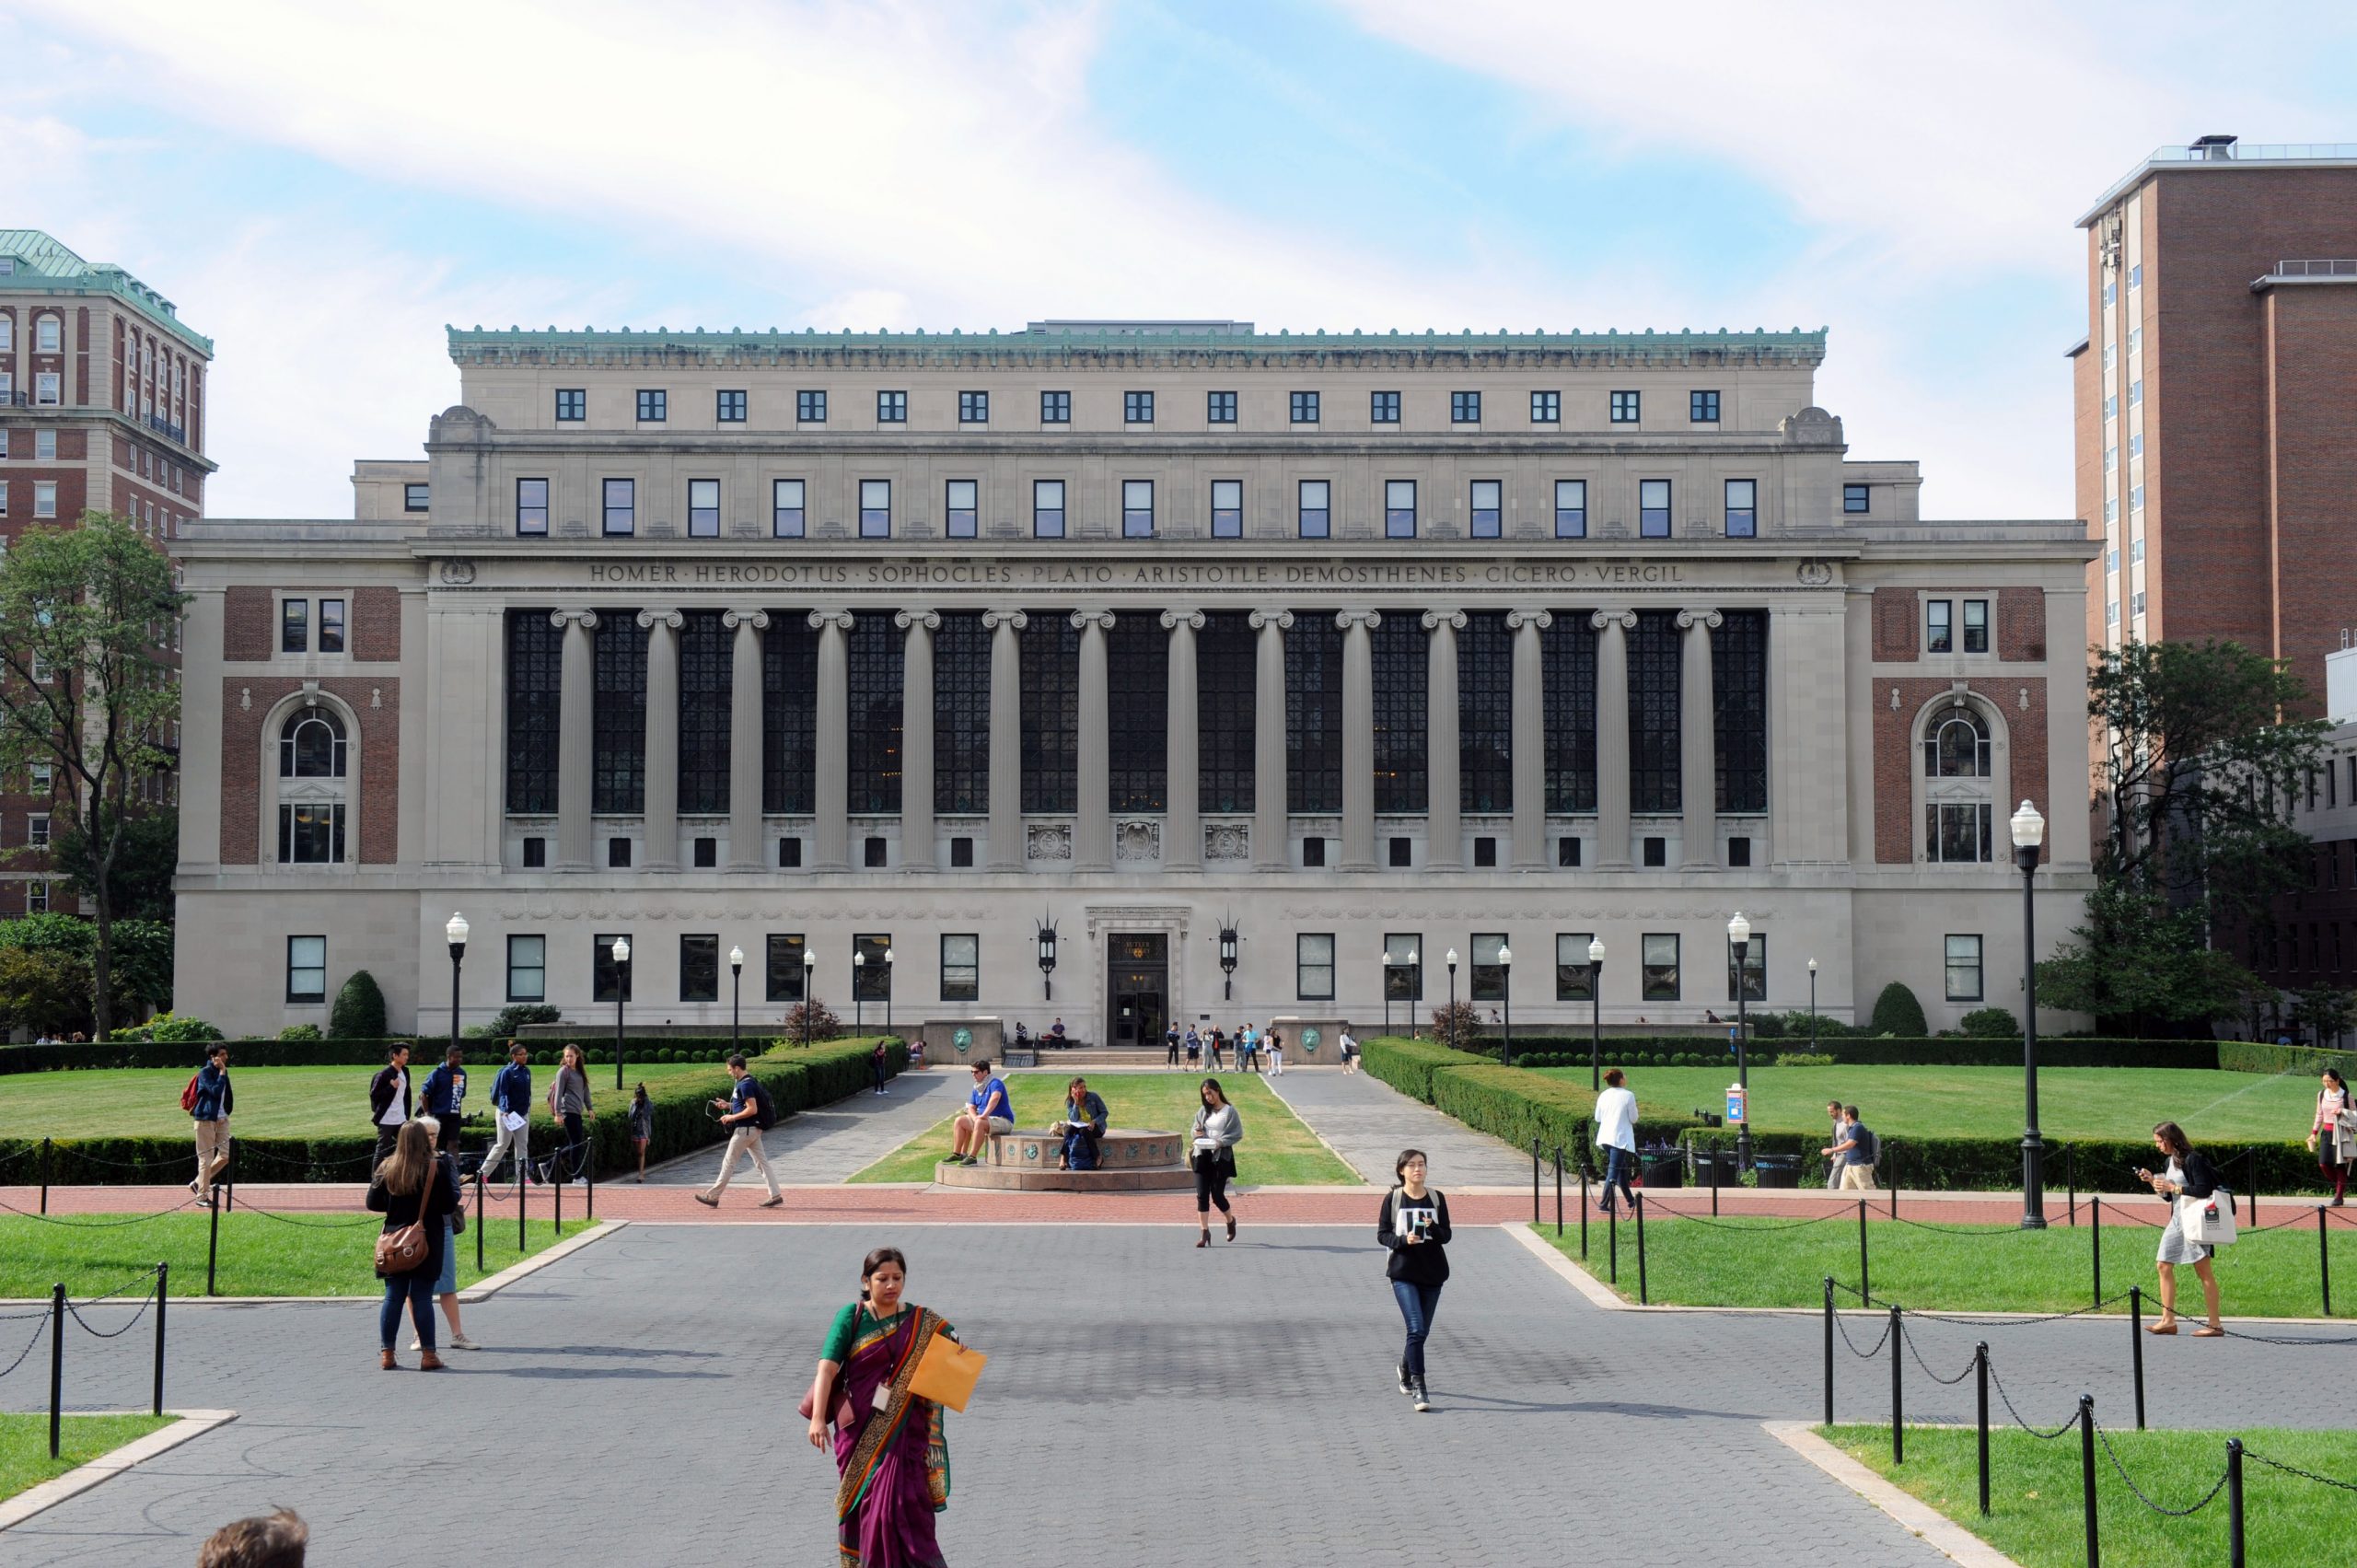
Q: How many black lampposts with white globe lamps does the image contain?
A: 14